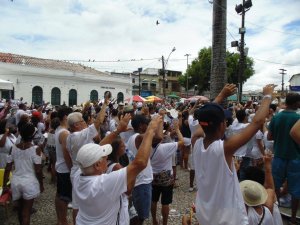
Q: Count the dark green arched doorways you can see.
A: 6